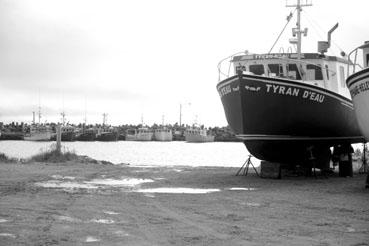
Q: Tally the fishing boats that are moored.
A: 7